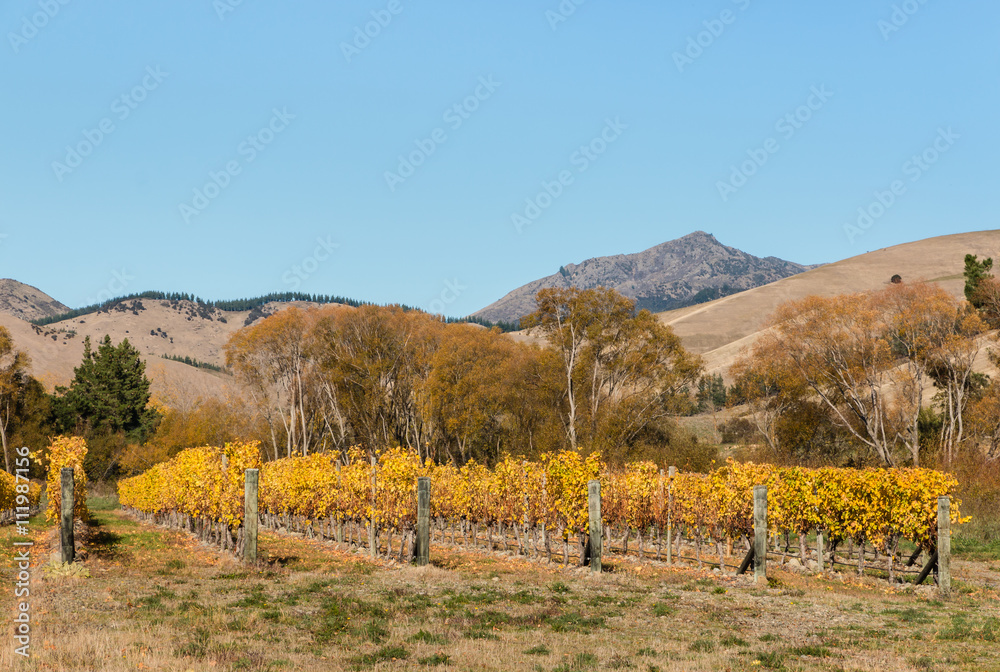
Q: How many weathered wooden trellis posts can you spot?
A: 6